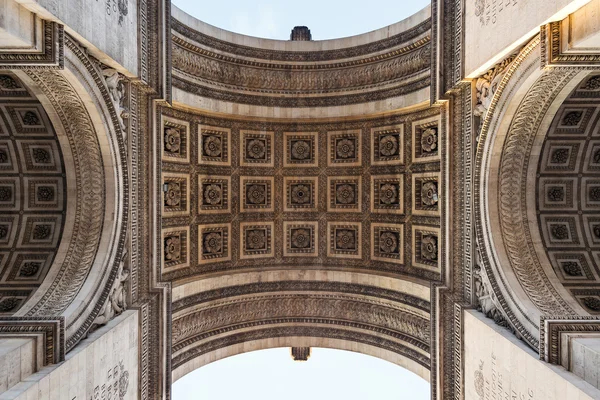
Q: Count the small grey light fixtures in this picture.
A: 2